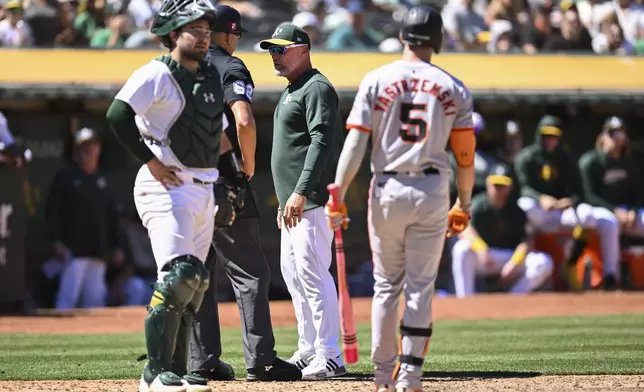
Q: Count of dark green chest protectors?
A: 1